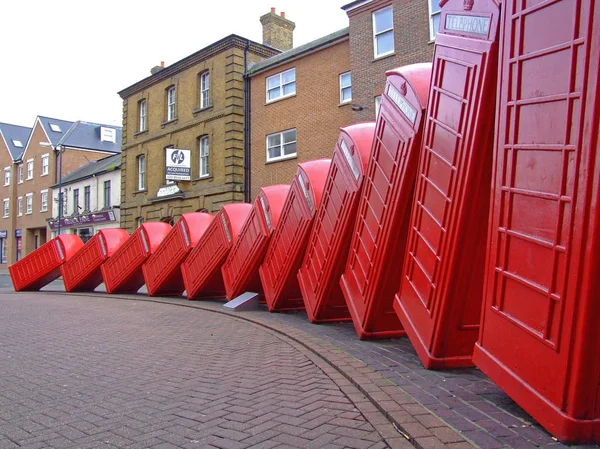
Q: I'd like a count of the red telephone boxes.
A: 11